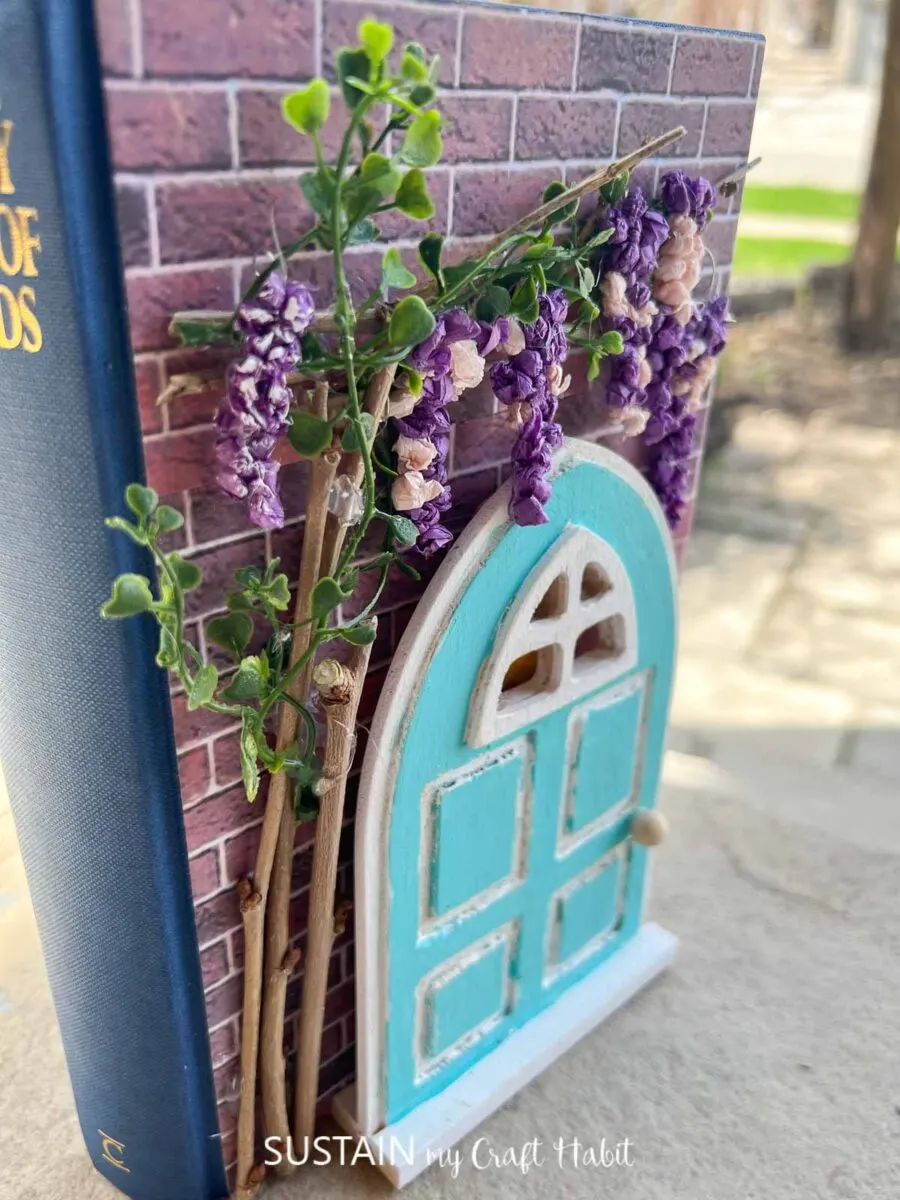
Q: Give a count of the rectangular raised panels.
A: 4